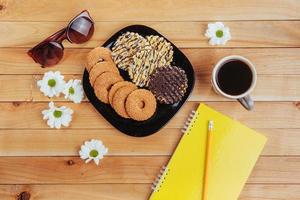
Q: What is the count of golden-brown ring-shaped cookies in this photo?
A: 6